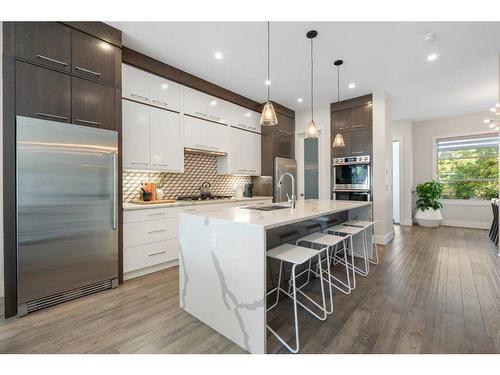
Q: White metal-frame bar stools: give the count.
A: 4